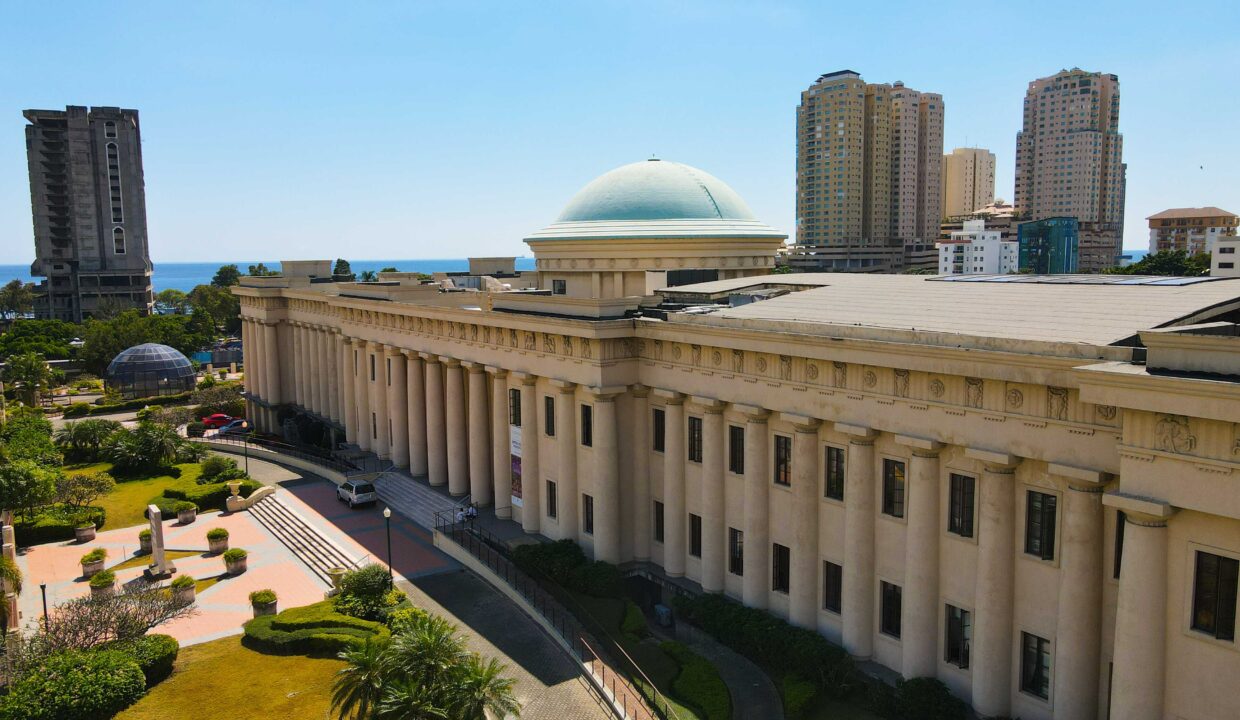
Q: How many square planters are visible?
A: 0